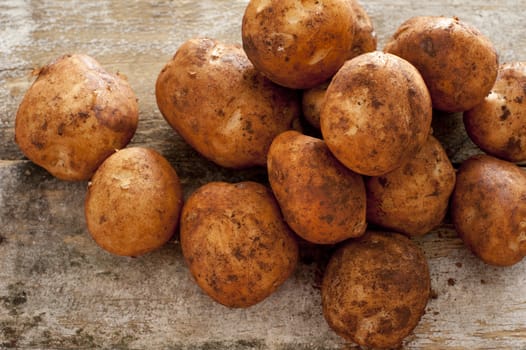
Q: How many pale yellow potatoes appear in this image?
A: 0